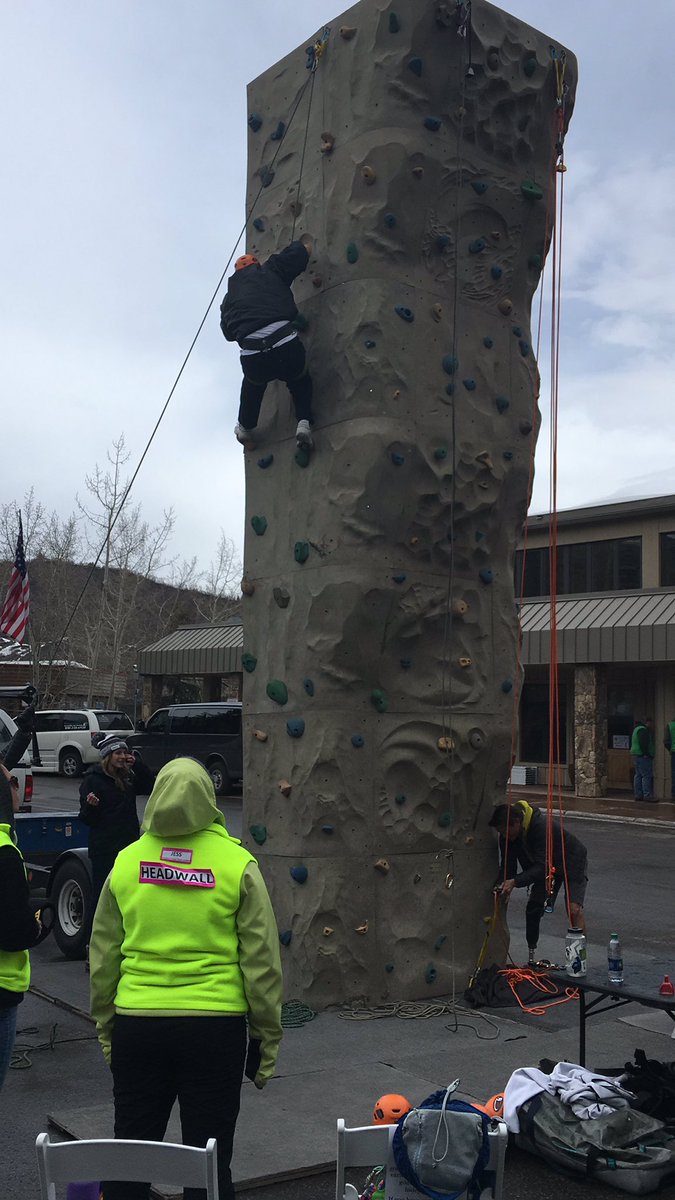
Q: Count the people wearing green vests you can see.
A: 4